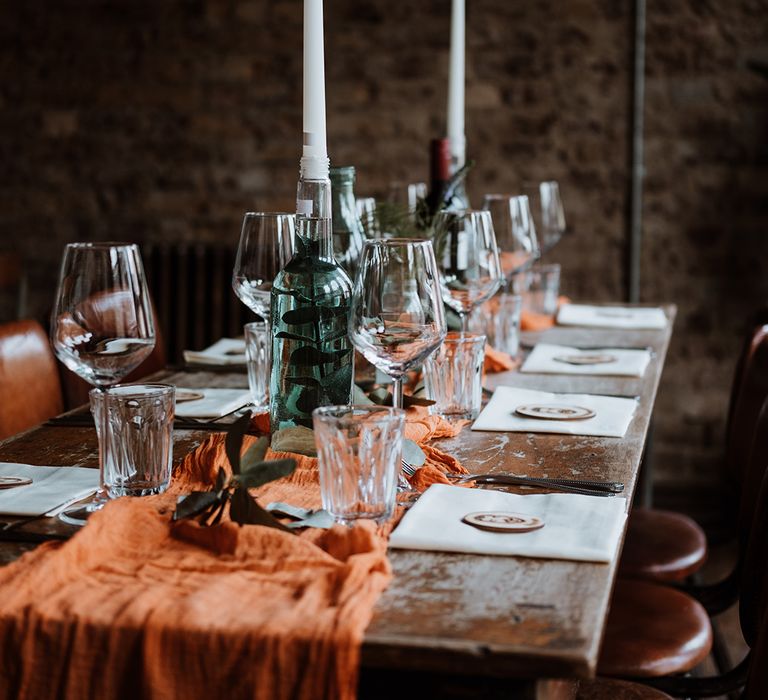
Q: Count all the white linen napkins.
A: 7